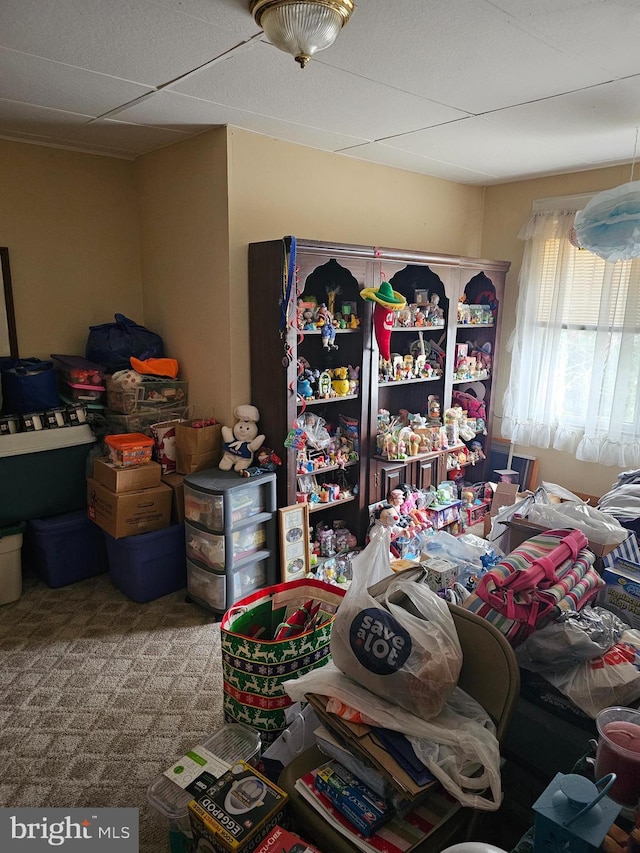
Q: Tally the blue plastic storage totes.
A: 2